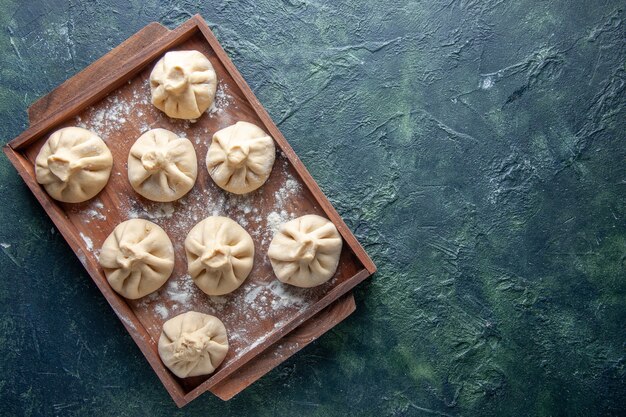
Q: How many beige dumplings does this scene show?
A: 8